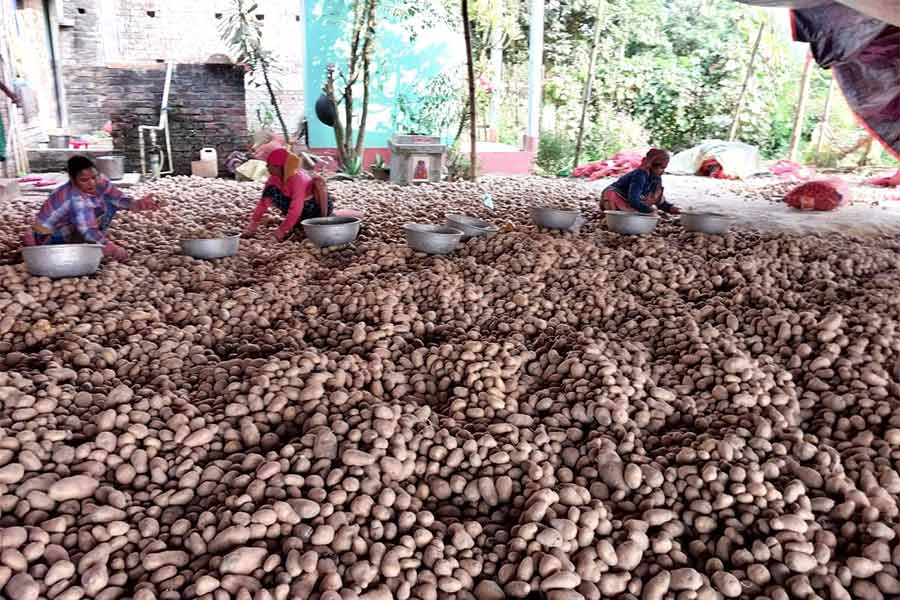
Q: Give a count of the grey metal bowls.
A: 8